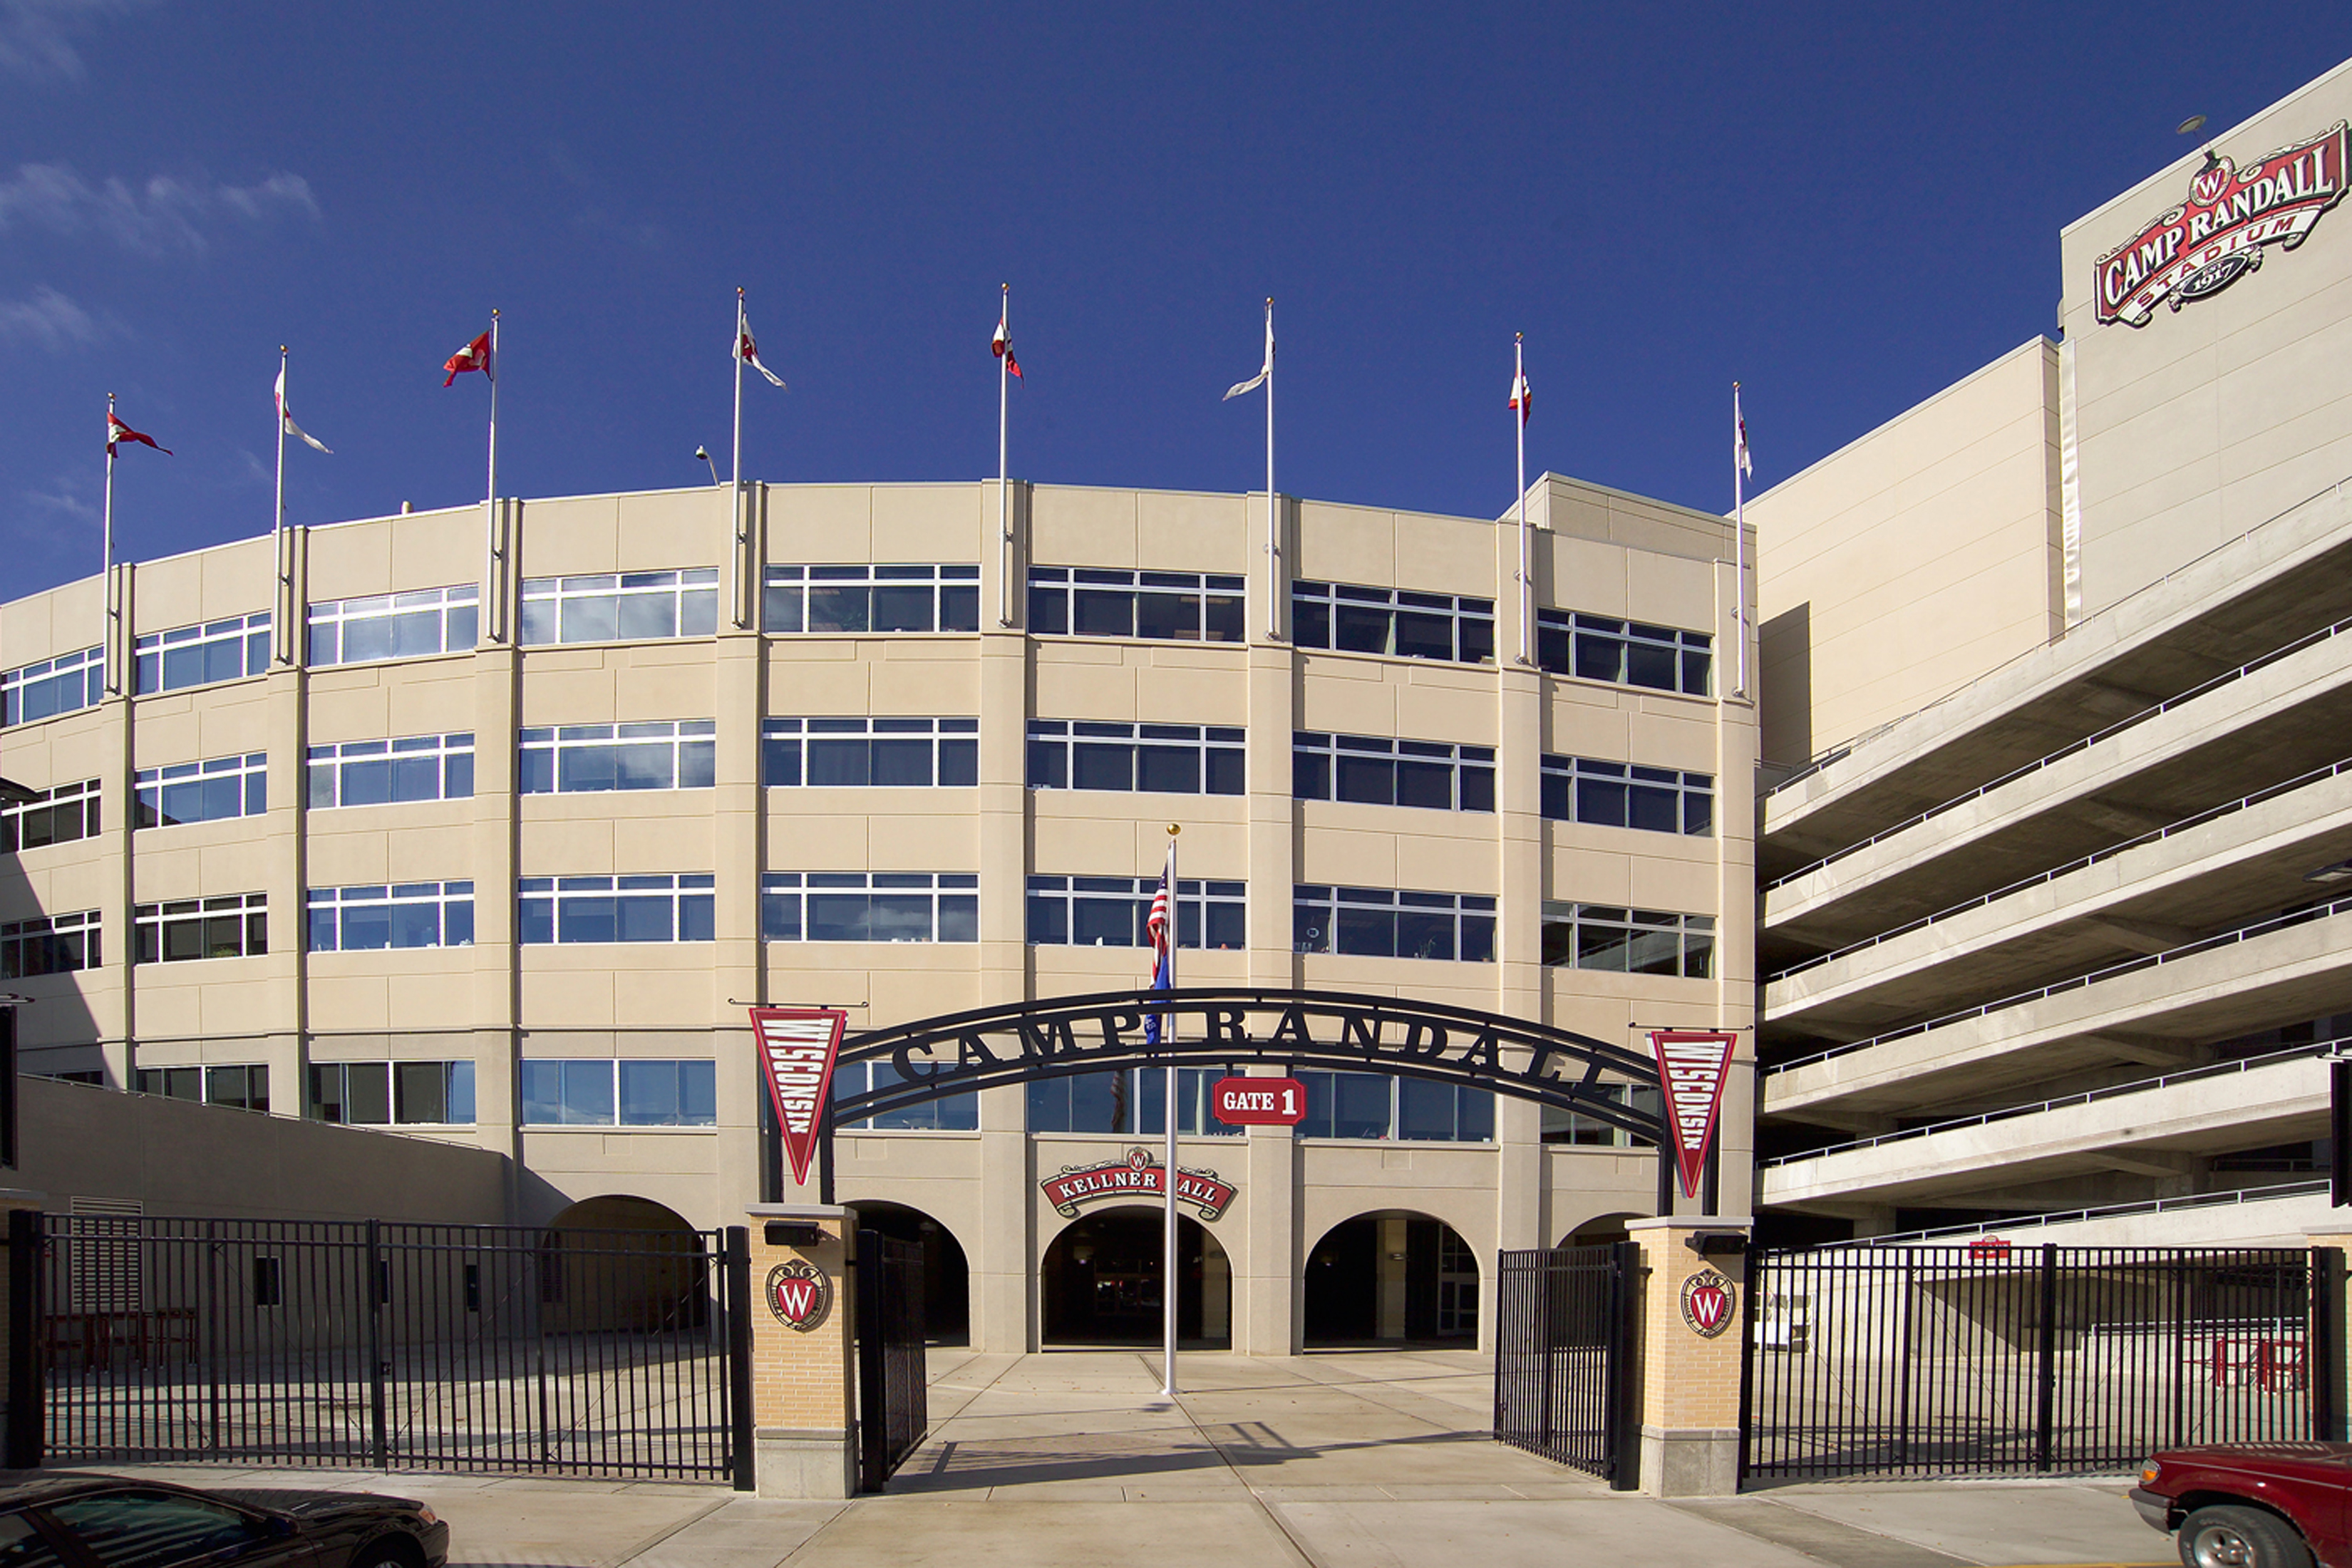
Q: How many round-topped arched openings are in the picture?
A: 5